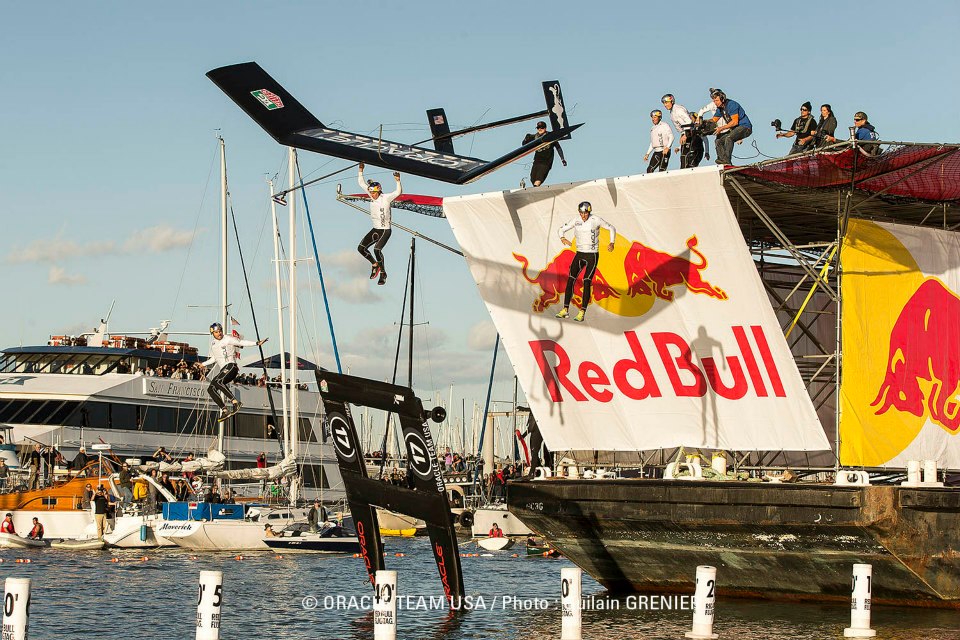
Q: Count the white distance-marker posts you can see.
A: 6